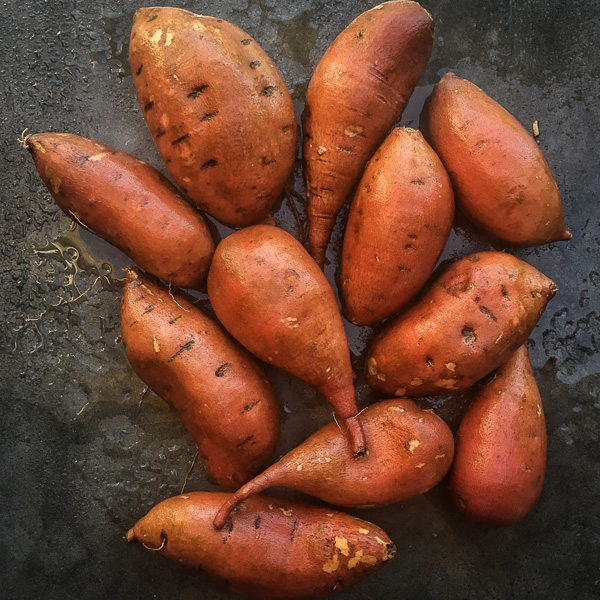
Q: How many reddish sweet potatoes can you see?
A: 11